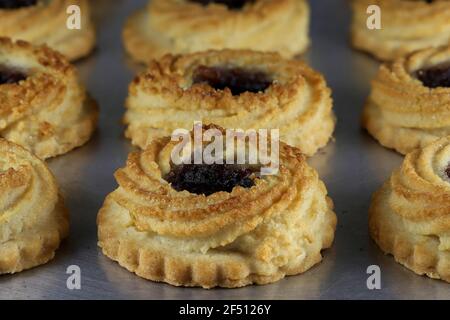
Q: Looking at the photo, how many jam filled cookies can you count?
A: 9